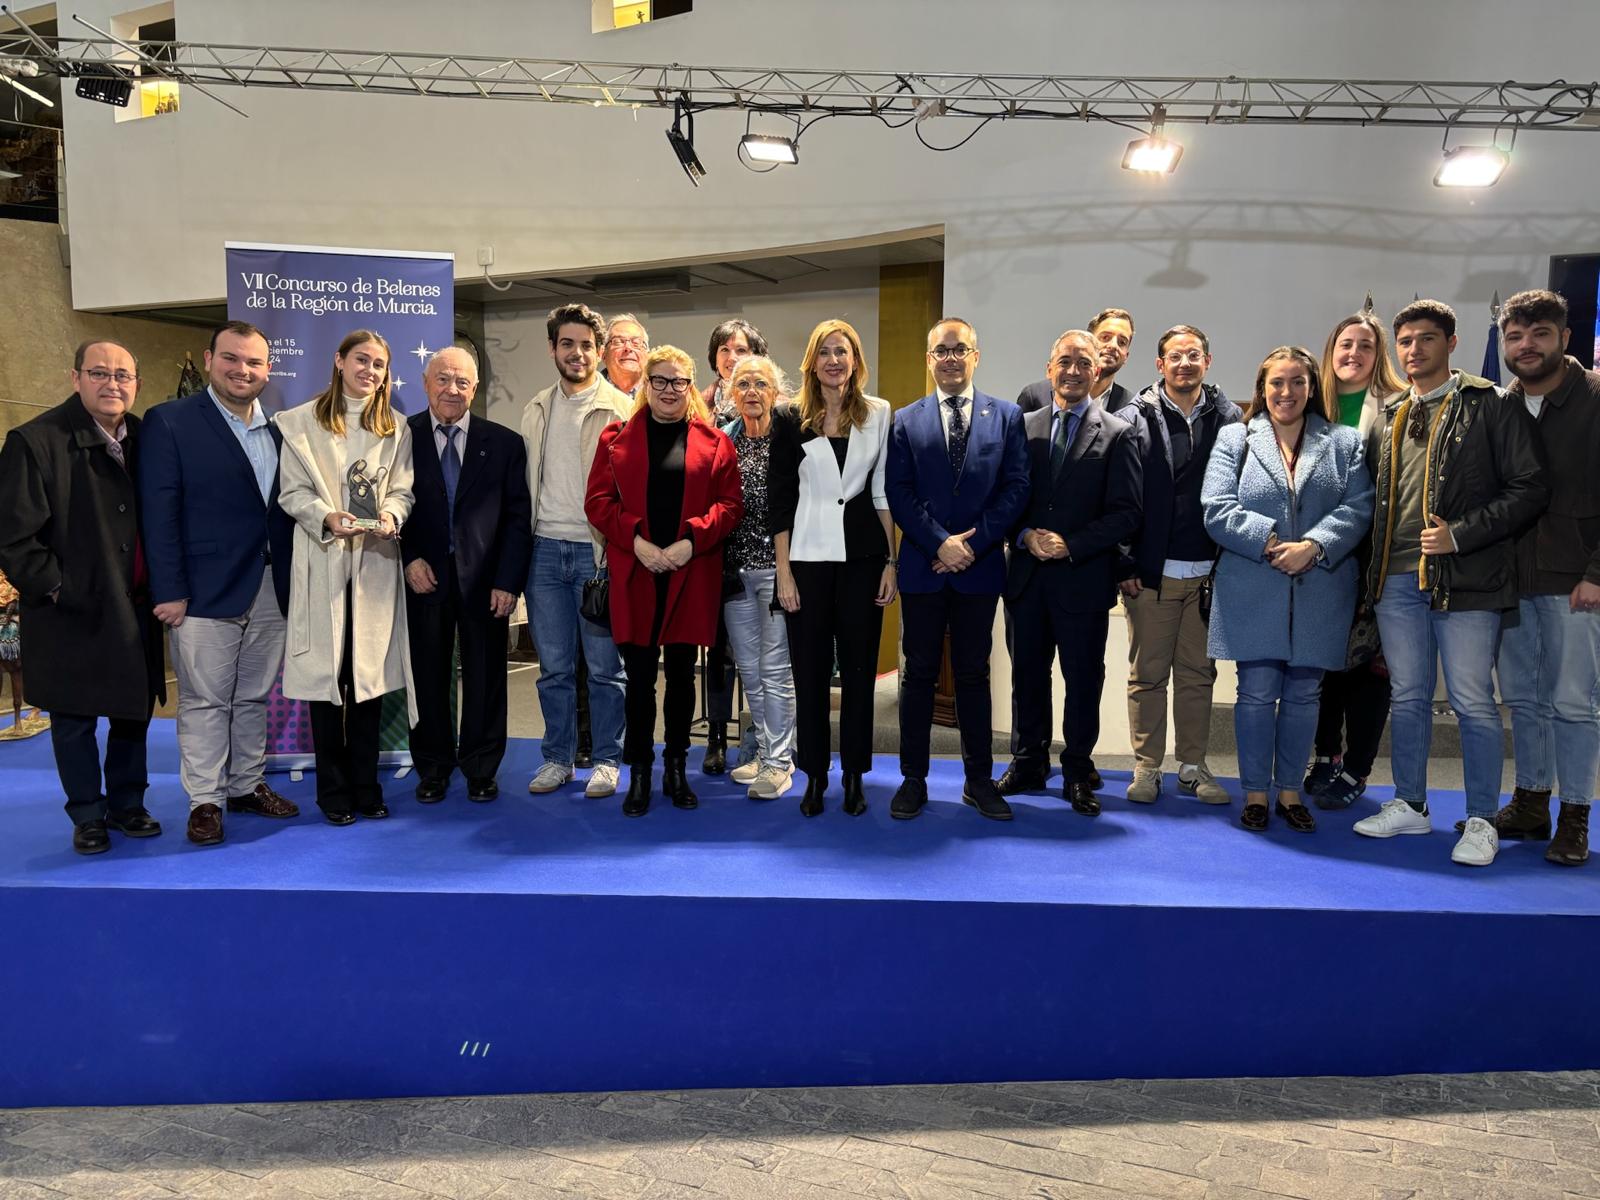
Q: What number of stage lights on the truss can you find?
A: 5